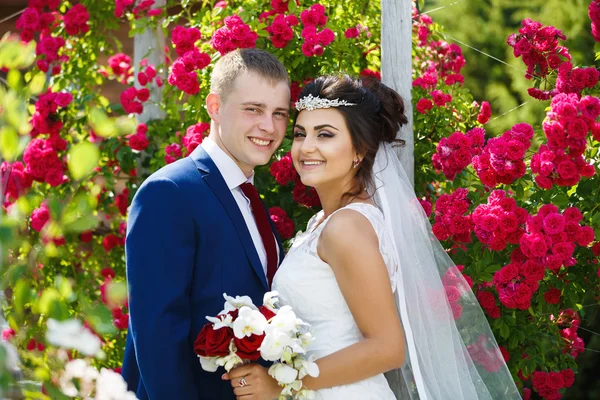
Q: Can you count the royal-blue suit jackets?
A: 1